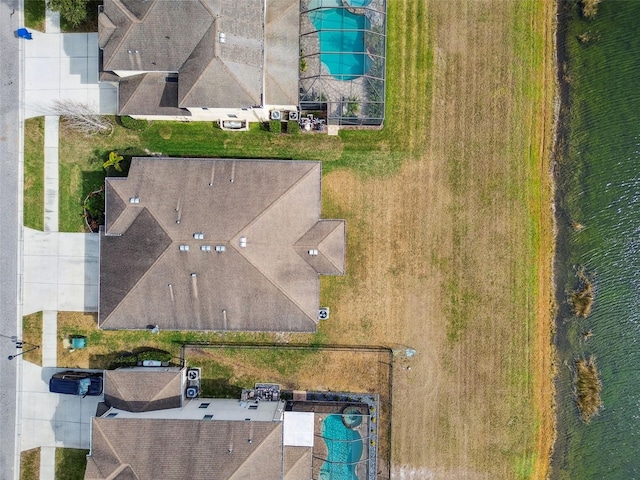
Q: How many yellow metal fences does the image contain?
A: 0